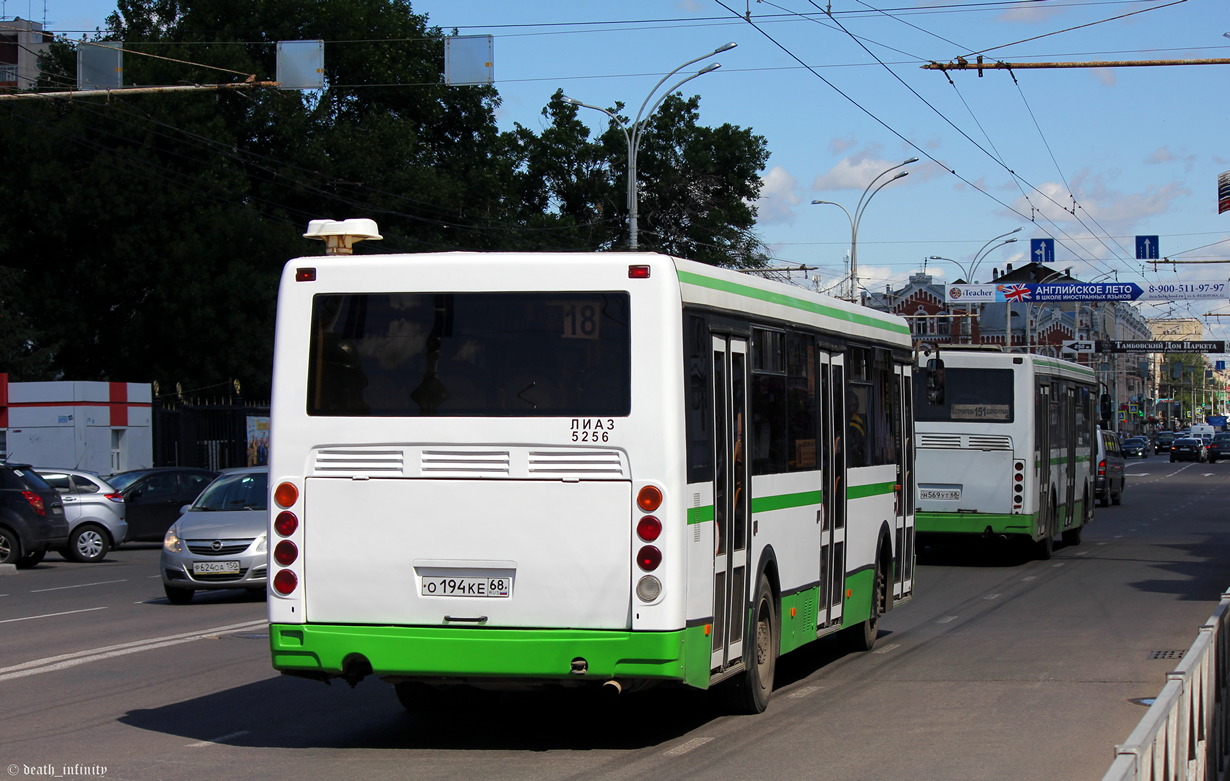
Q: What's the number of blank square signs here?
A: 3